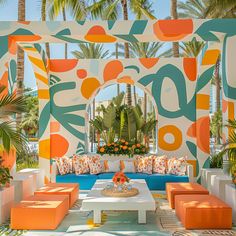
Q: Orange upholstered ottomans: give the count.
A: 4